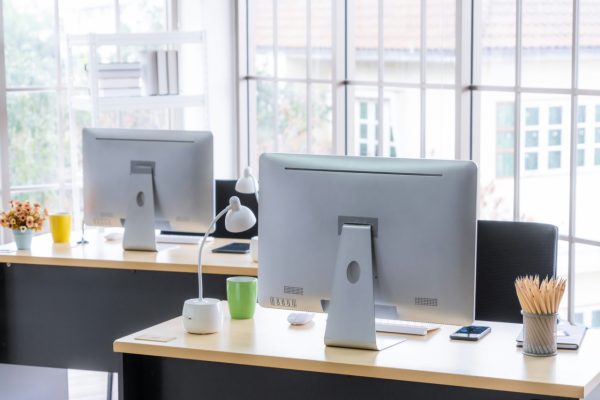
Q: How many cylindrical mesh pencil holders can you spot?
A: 1